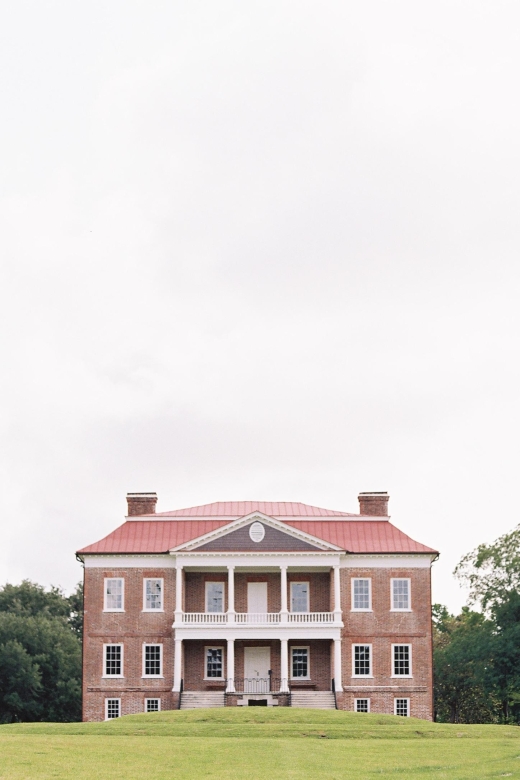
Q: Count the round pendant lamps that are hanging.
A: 0